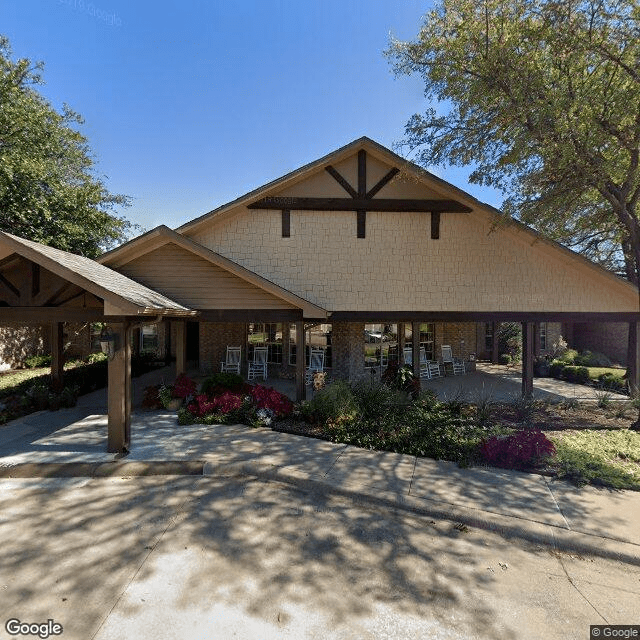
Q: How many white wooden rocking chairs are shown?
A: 6